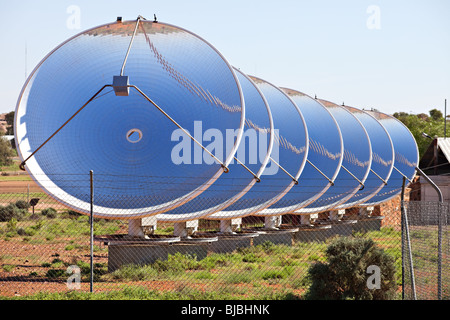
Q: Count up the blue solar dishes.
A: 7